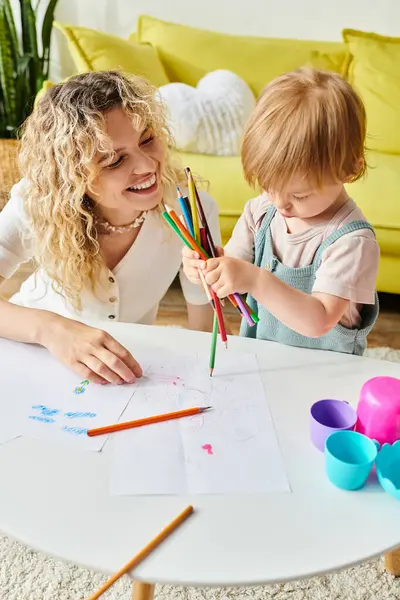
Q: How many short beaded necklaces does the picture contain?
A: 1